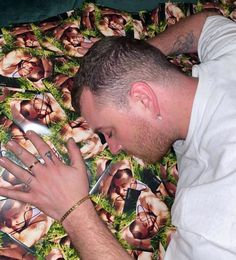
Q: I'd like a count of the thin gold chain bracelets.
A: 1